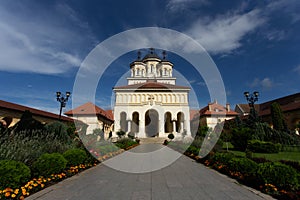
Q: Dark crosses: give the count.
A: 3